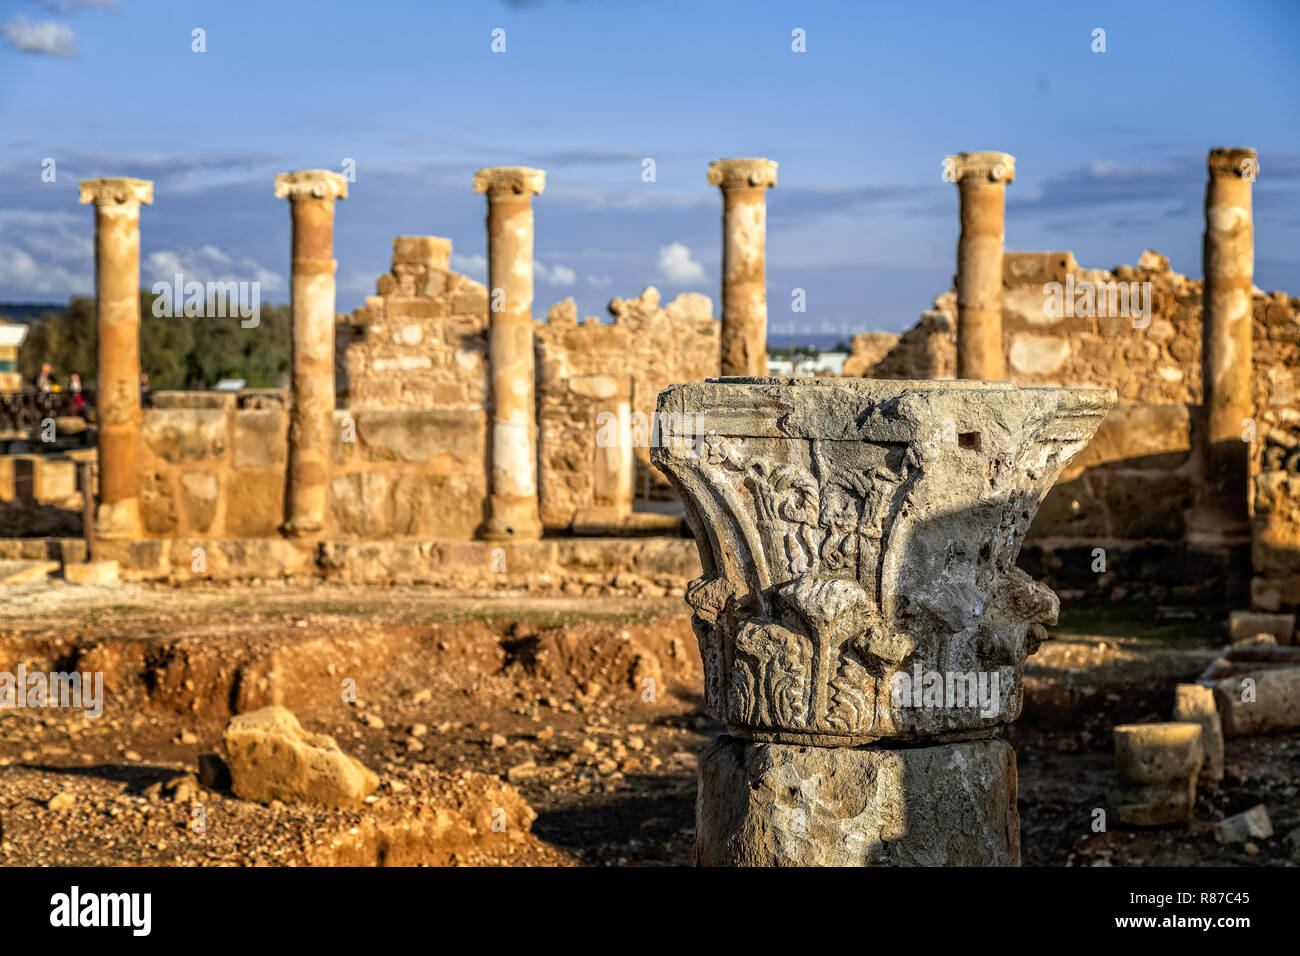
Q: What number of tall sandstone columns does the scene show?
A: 6